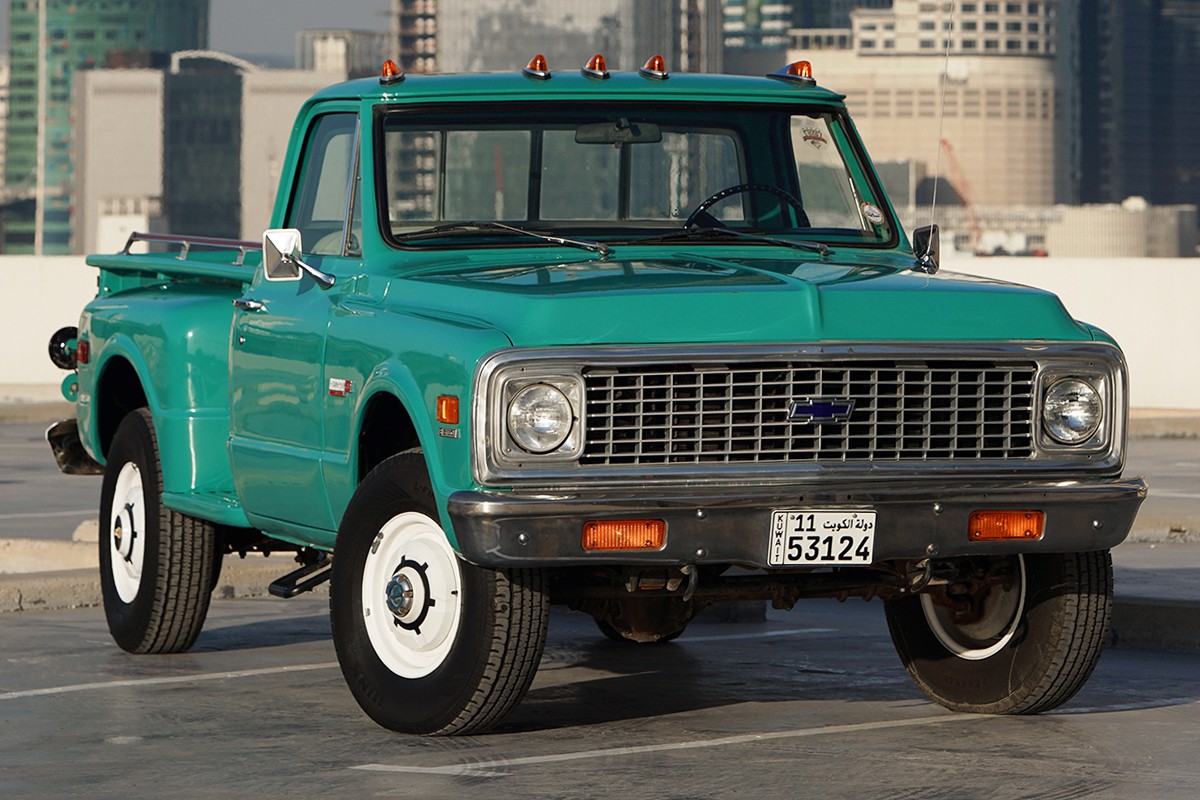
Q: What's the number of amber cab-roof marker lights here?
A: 5